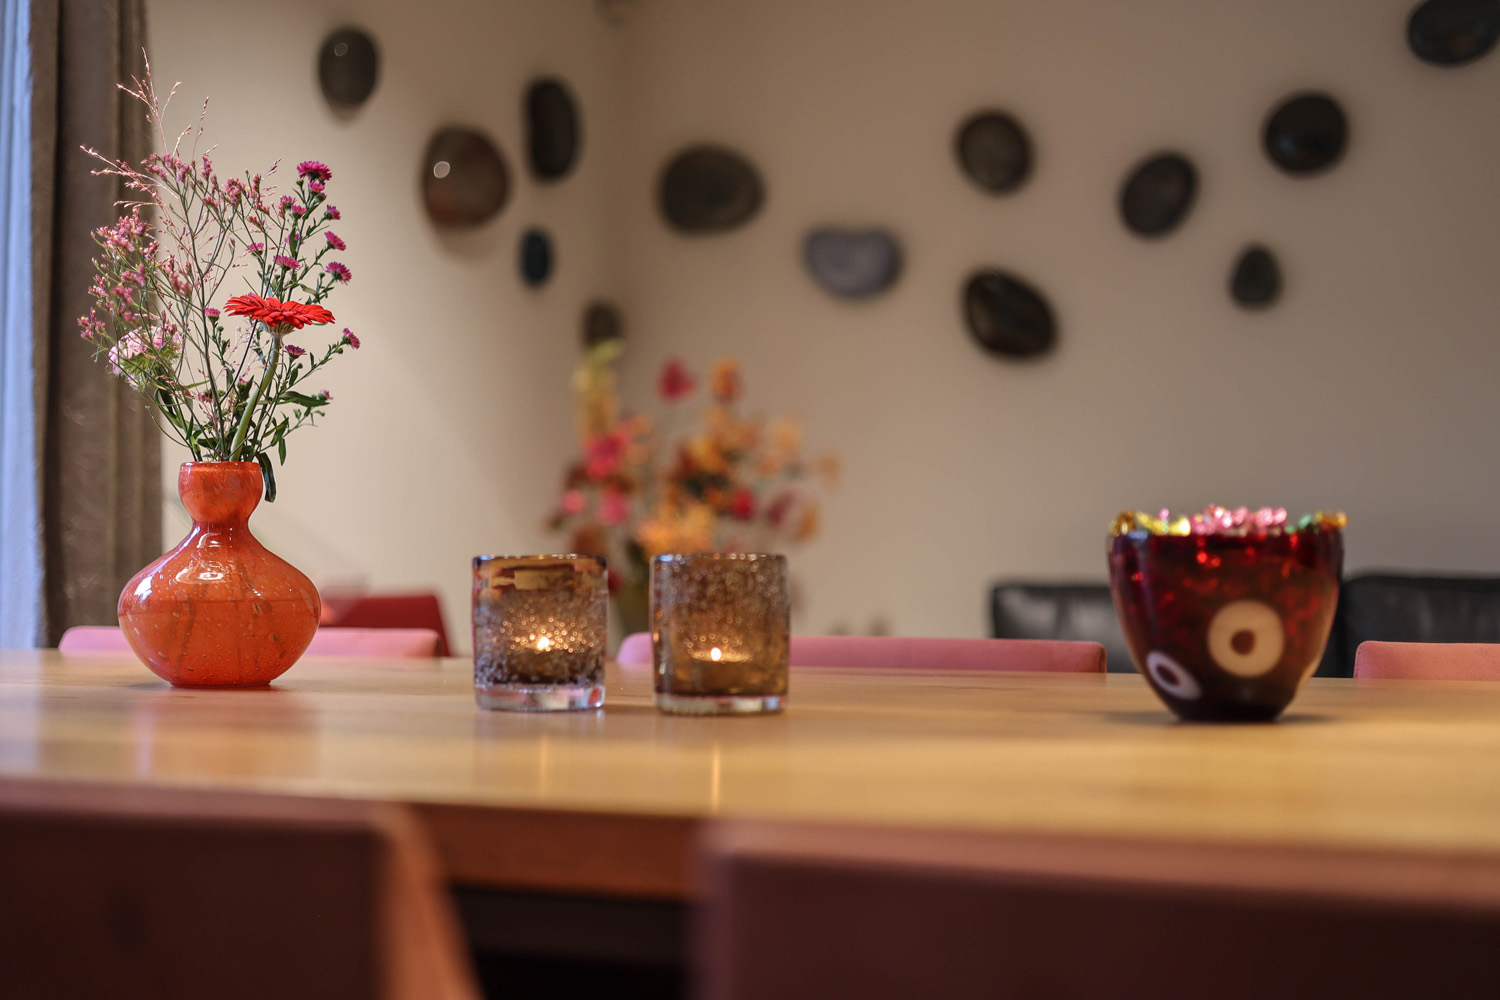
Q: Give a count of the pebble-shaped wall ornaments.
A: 13